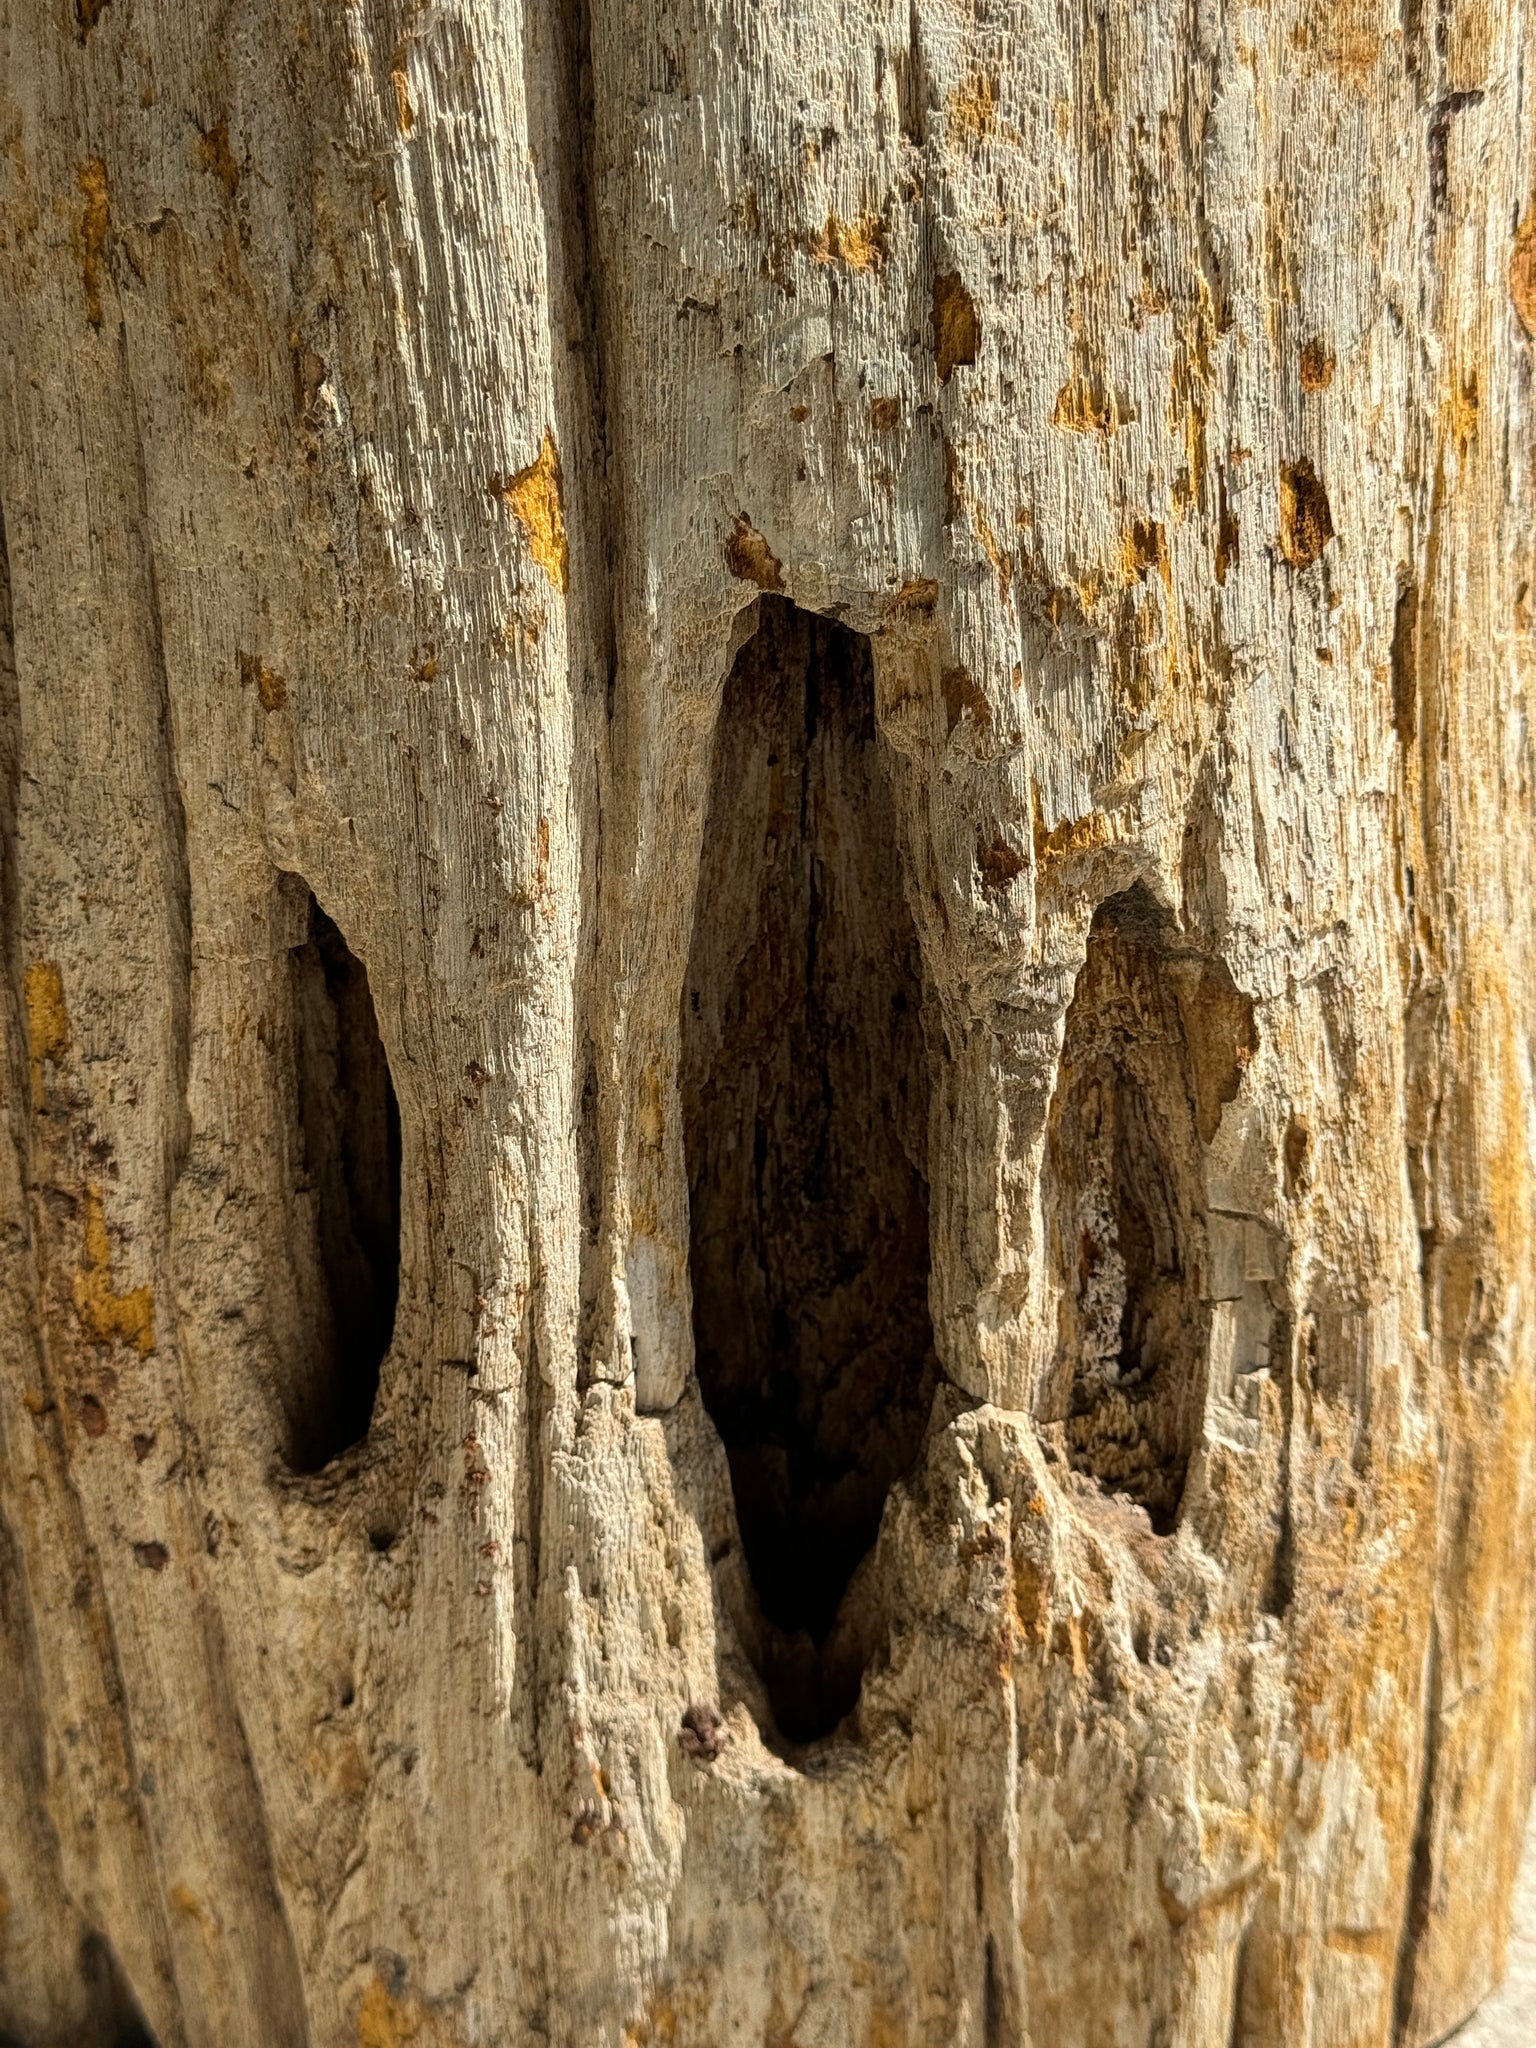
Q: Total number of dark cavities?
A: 3